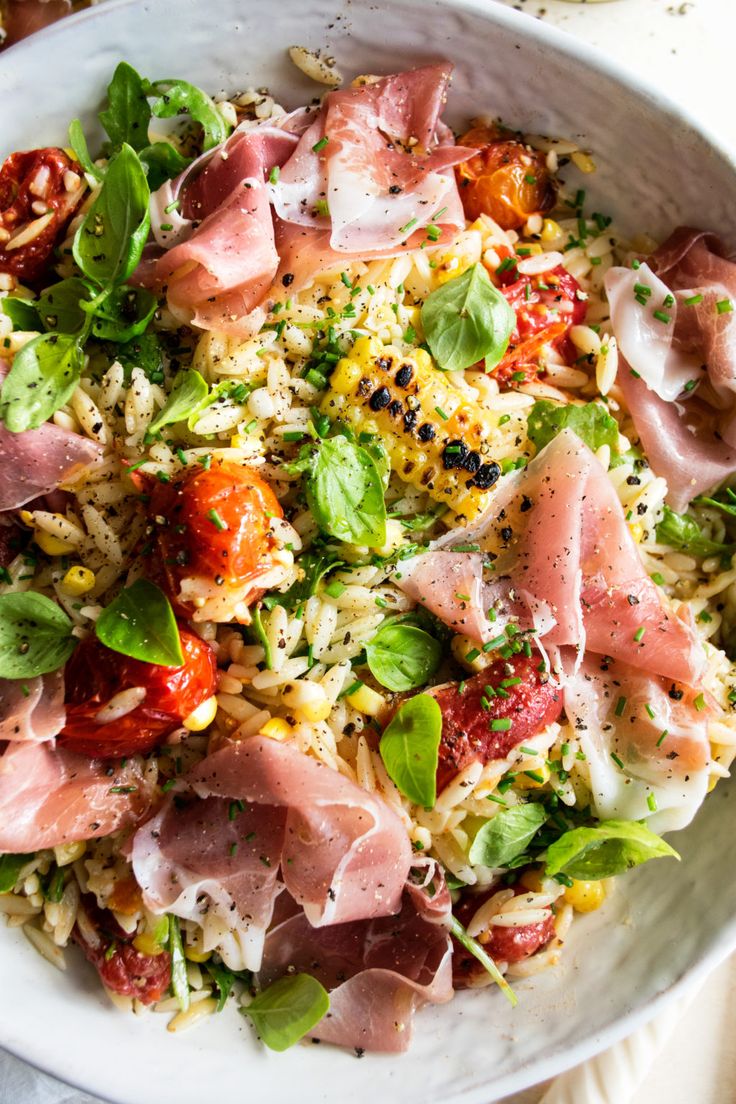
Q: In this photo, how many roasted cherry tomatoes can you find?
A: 8